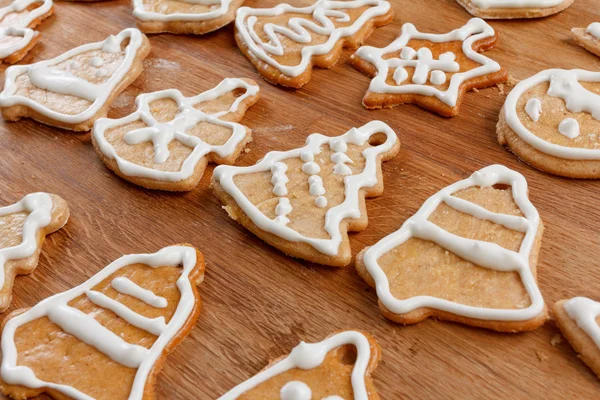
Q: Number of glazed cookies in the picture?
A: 15